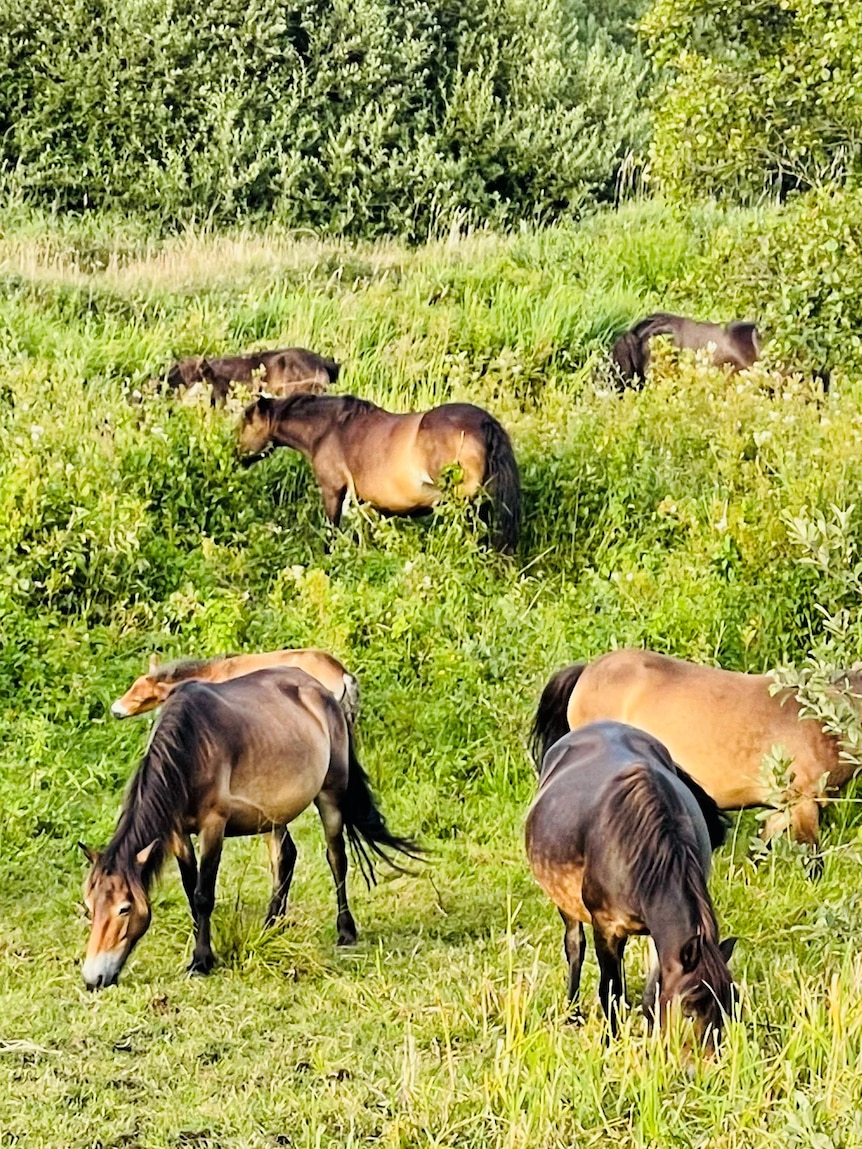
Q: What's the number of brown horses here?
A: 7